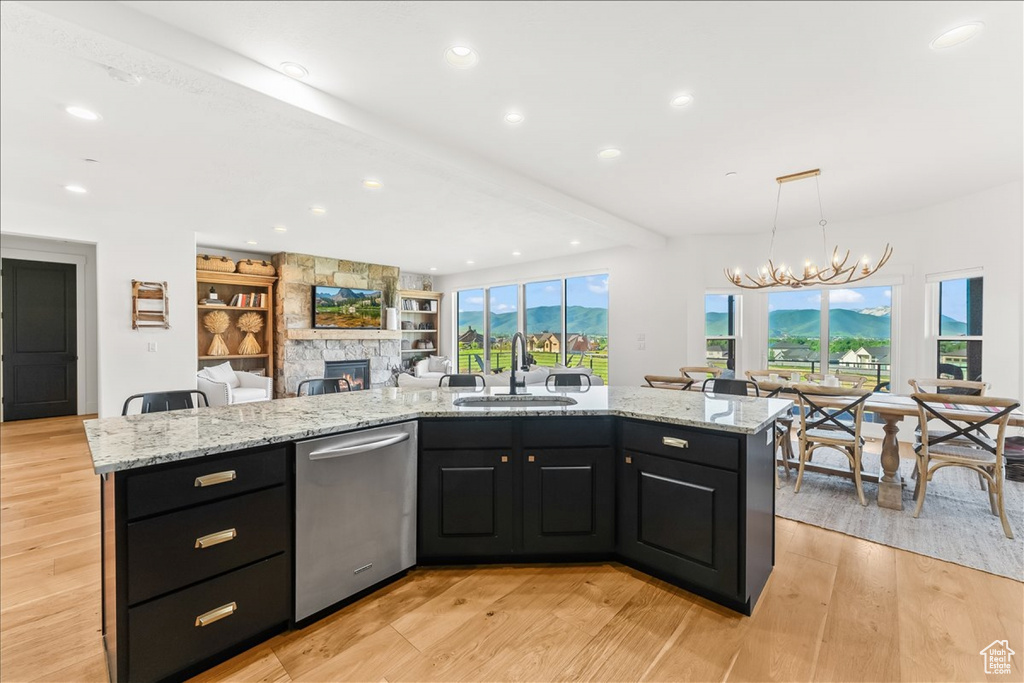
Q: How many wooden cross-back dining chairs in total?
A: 8